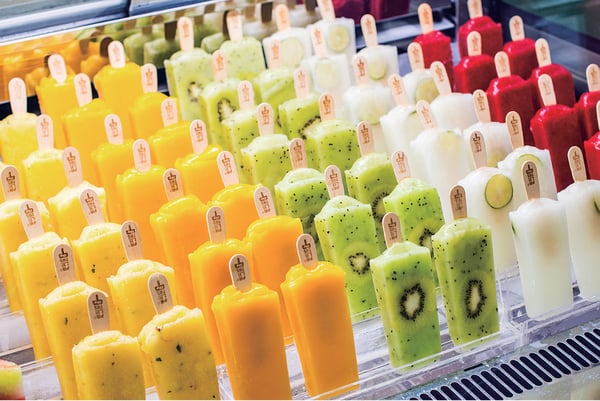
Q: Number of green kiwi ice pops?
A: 14